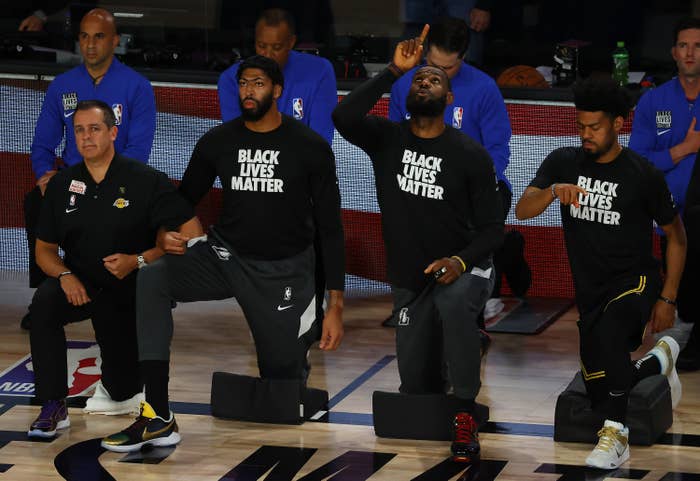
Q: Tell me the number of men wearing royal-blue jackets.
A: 4